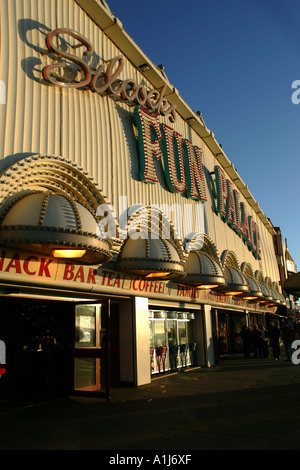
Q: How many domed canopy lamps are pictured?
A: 8